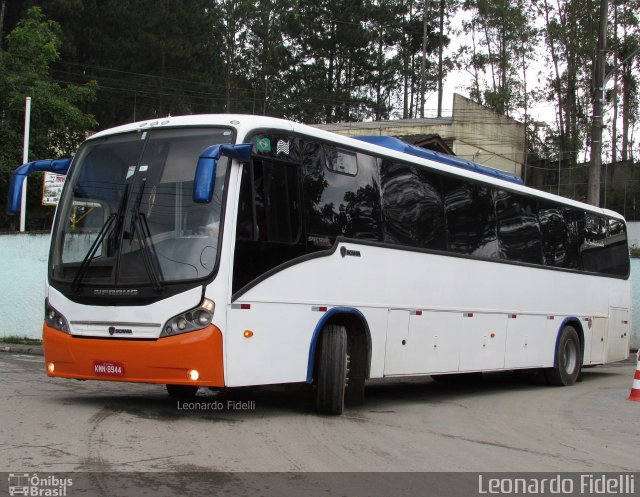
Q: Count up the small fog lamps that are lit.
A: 2